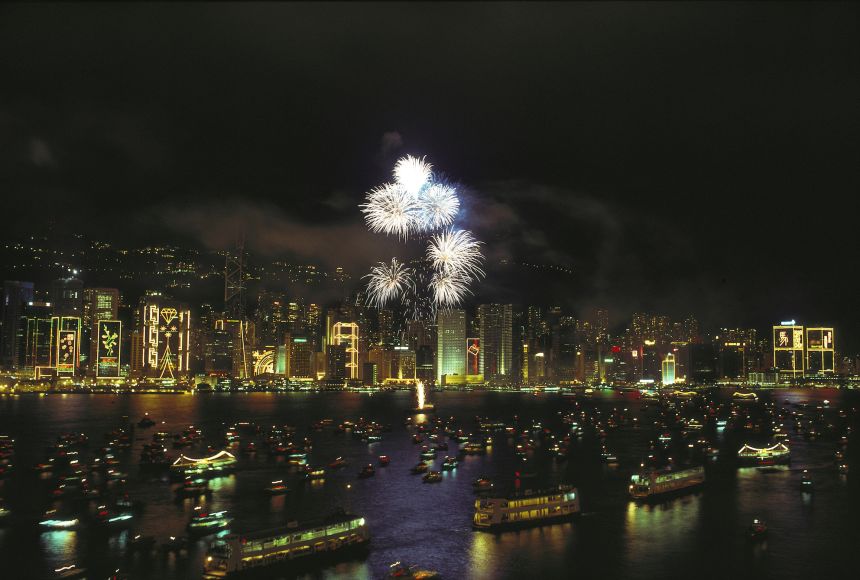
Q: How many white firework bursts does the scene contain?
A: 6